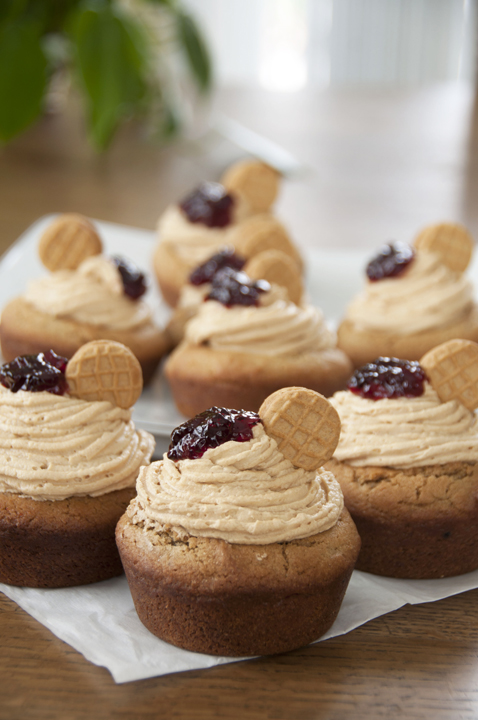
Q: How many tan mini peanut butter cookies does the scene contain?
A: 8